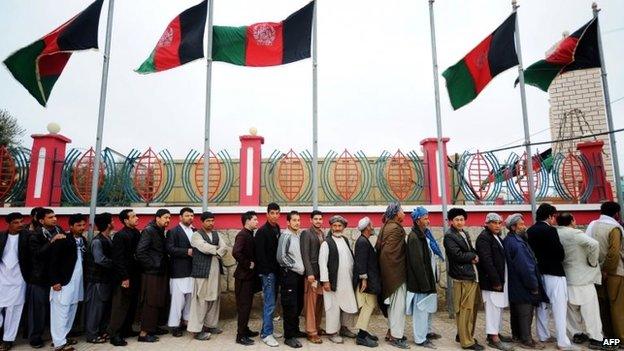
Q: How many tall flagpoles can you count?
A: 6